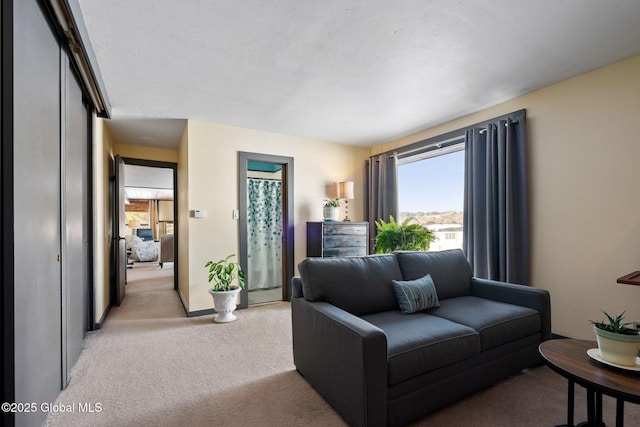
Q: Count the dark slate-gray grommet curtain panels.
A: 2